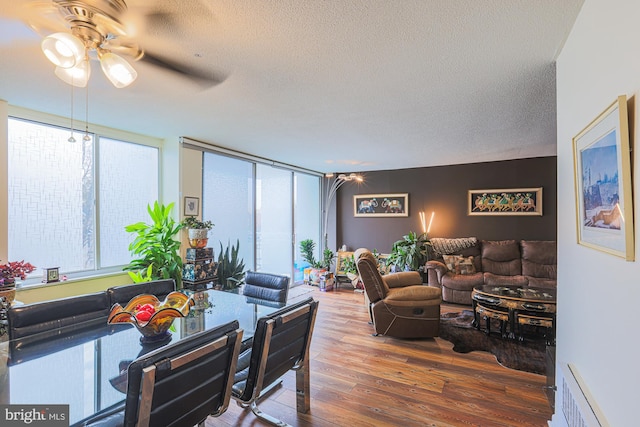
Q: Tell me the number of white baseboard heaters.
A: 1